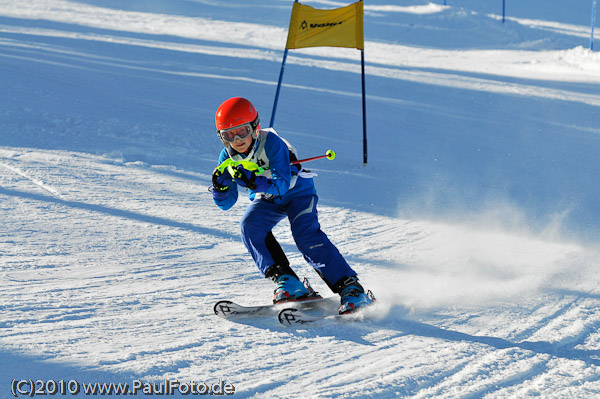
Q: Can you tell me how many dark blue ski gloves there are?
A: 2